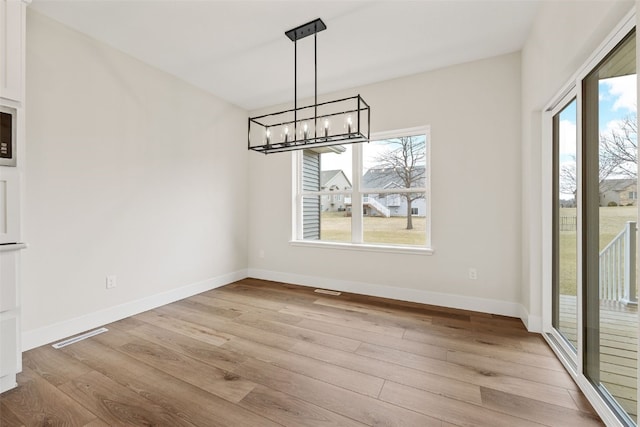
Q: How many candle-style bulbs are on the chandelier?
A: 5